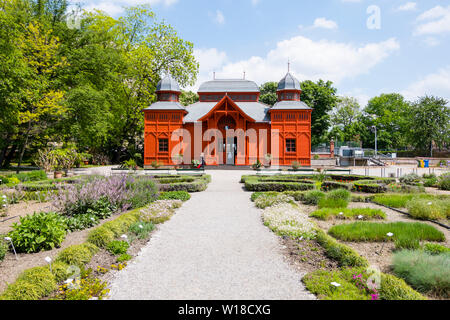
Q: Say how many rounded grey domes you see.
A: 2